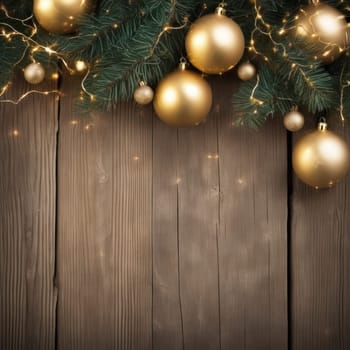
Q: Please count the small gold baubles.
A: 4